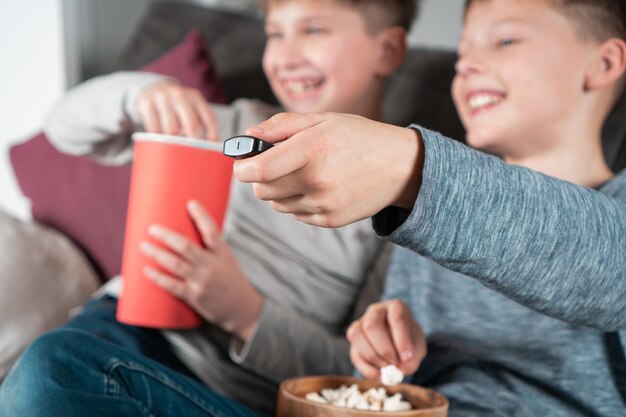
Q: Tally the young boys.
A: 2